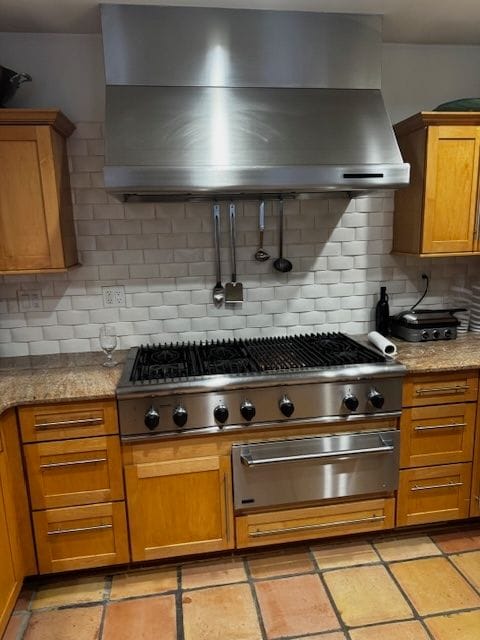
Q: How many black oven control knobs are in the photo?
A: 7